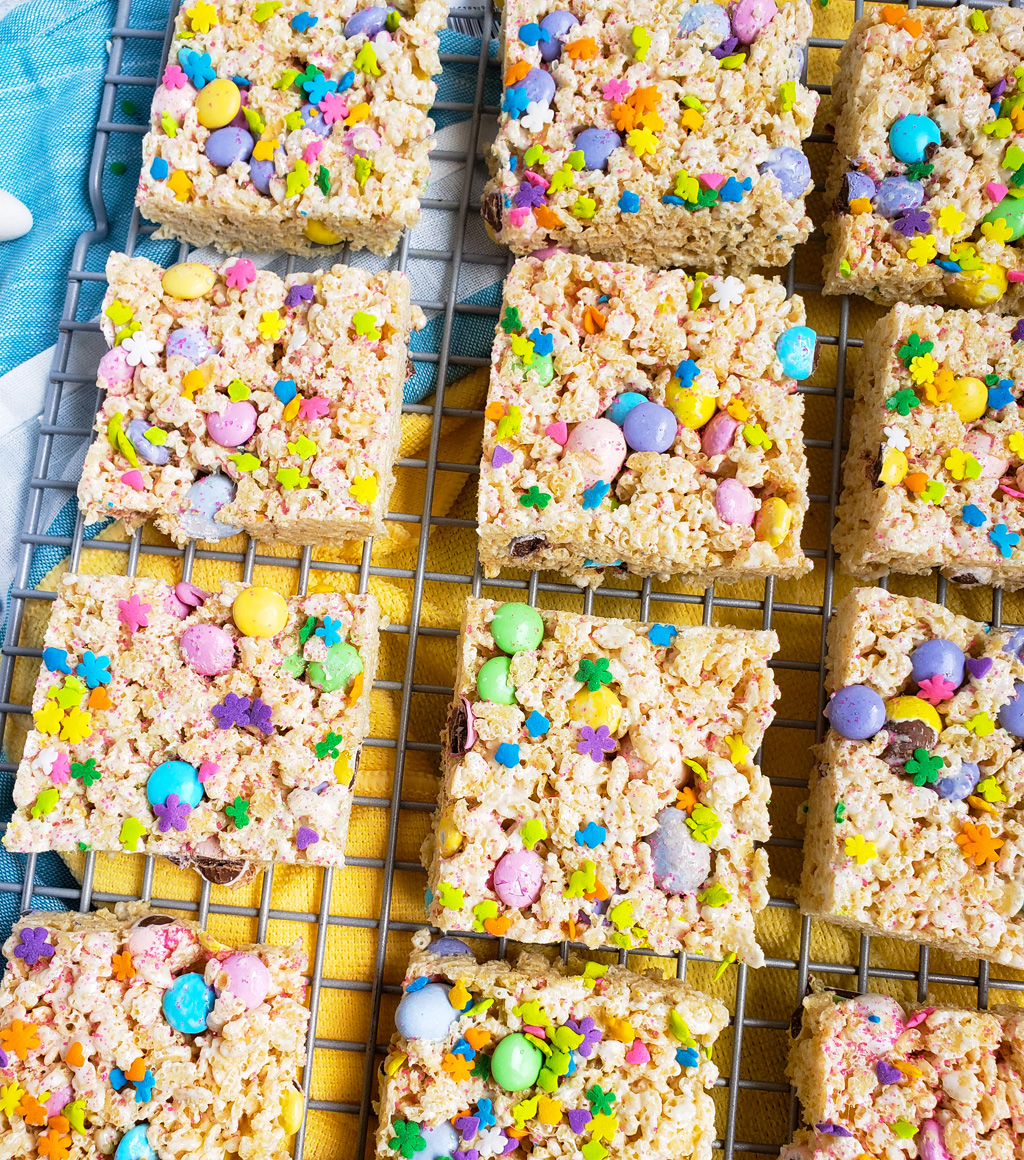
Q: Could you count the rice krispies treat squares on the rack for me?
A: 12